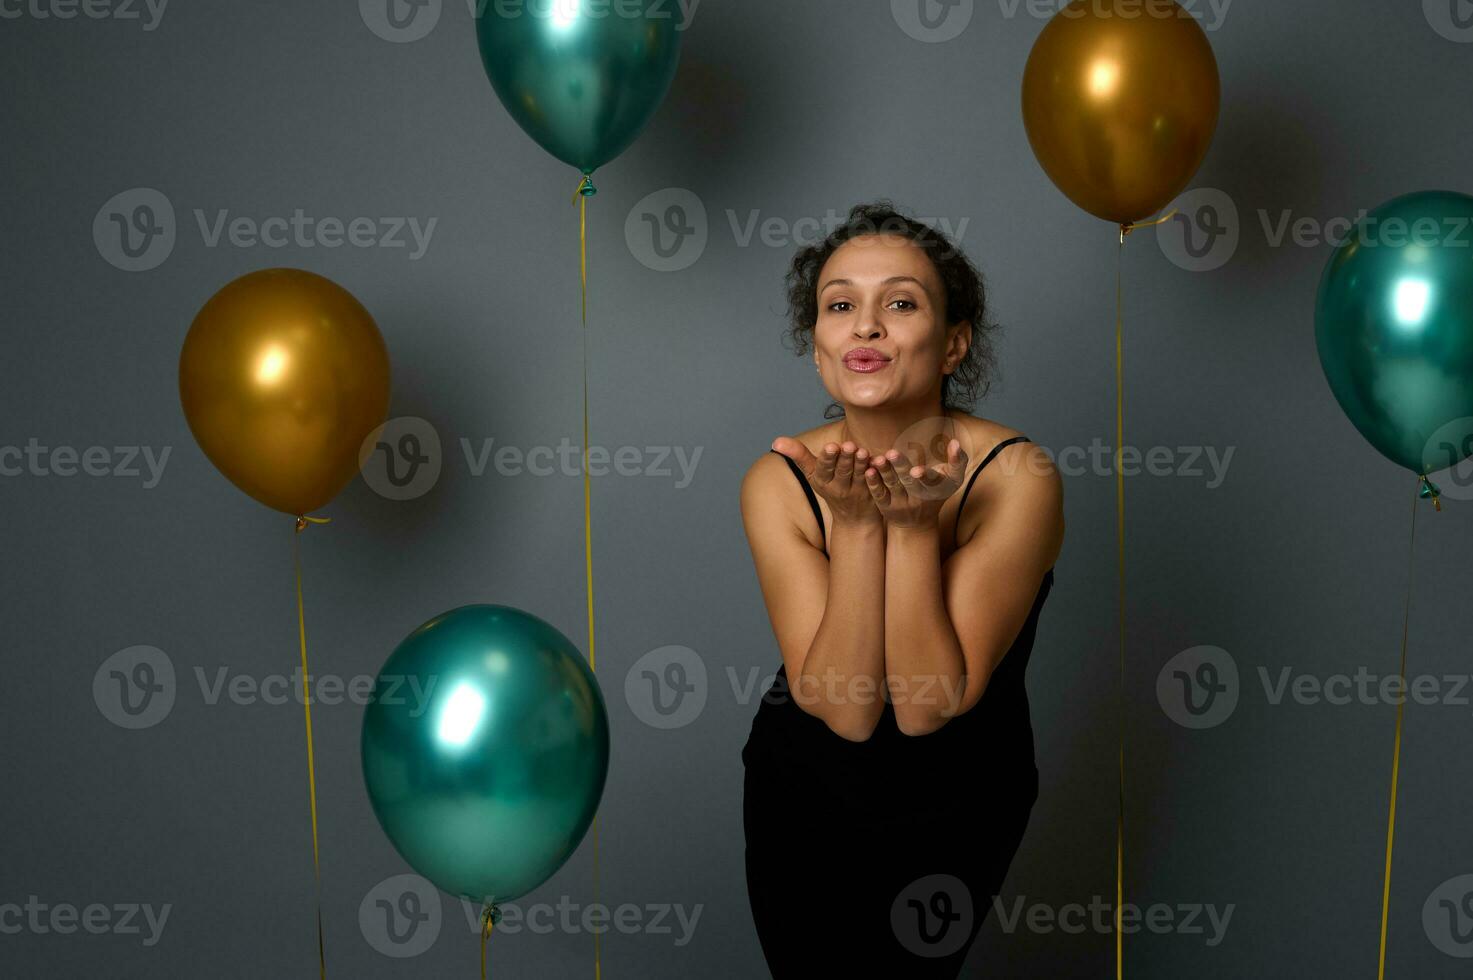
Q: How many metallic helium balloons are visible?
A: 5